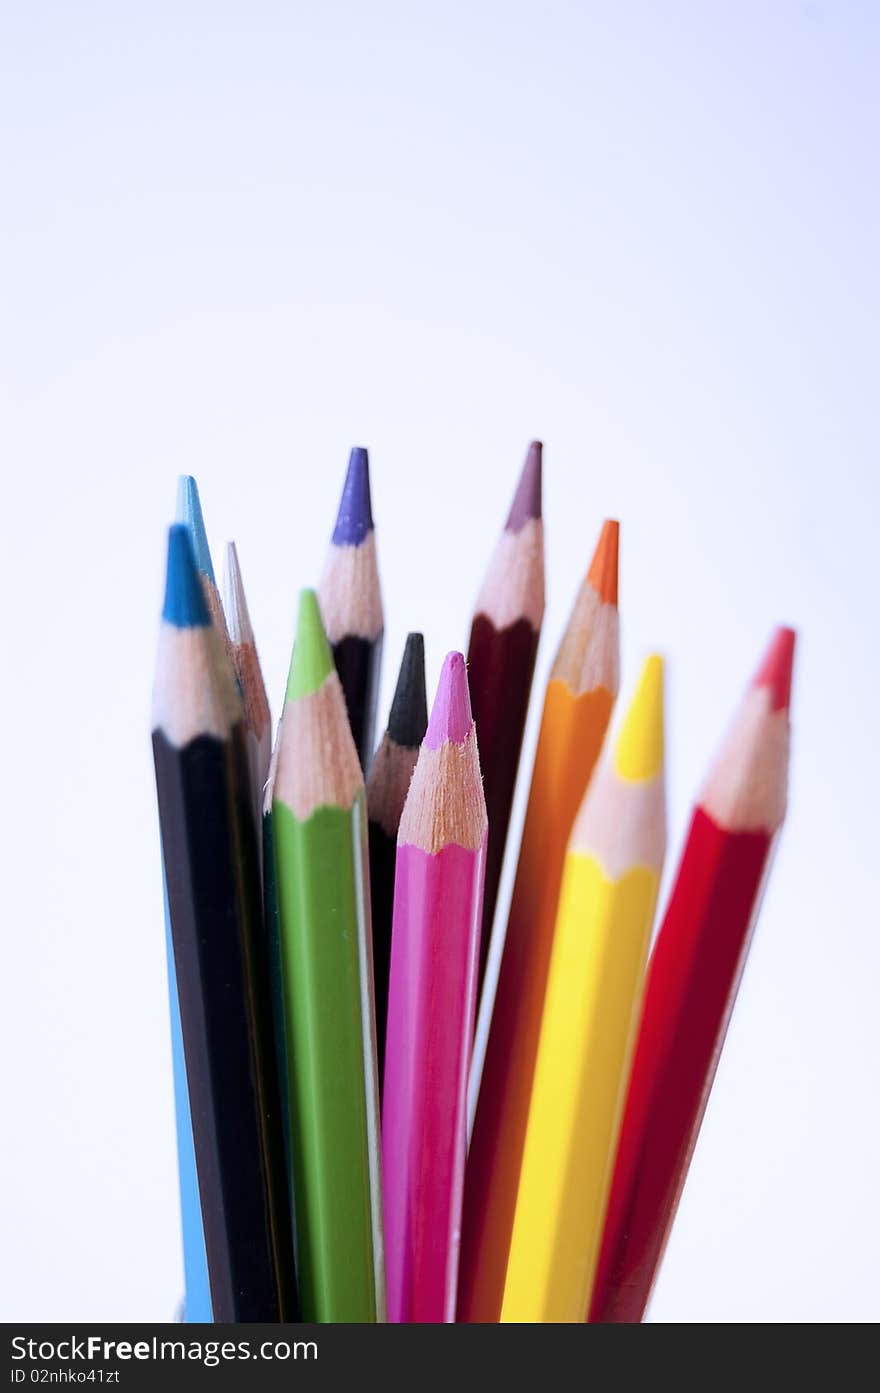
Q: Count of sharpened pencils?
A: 11